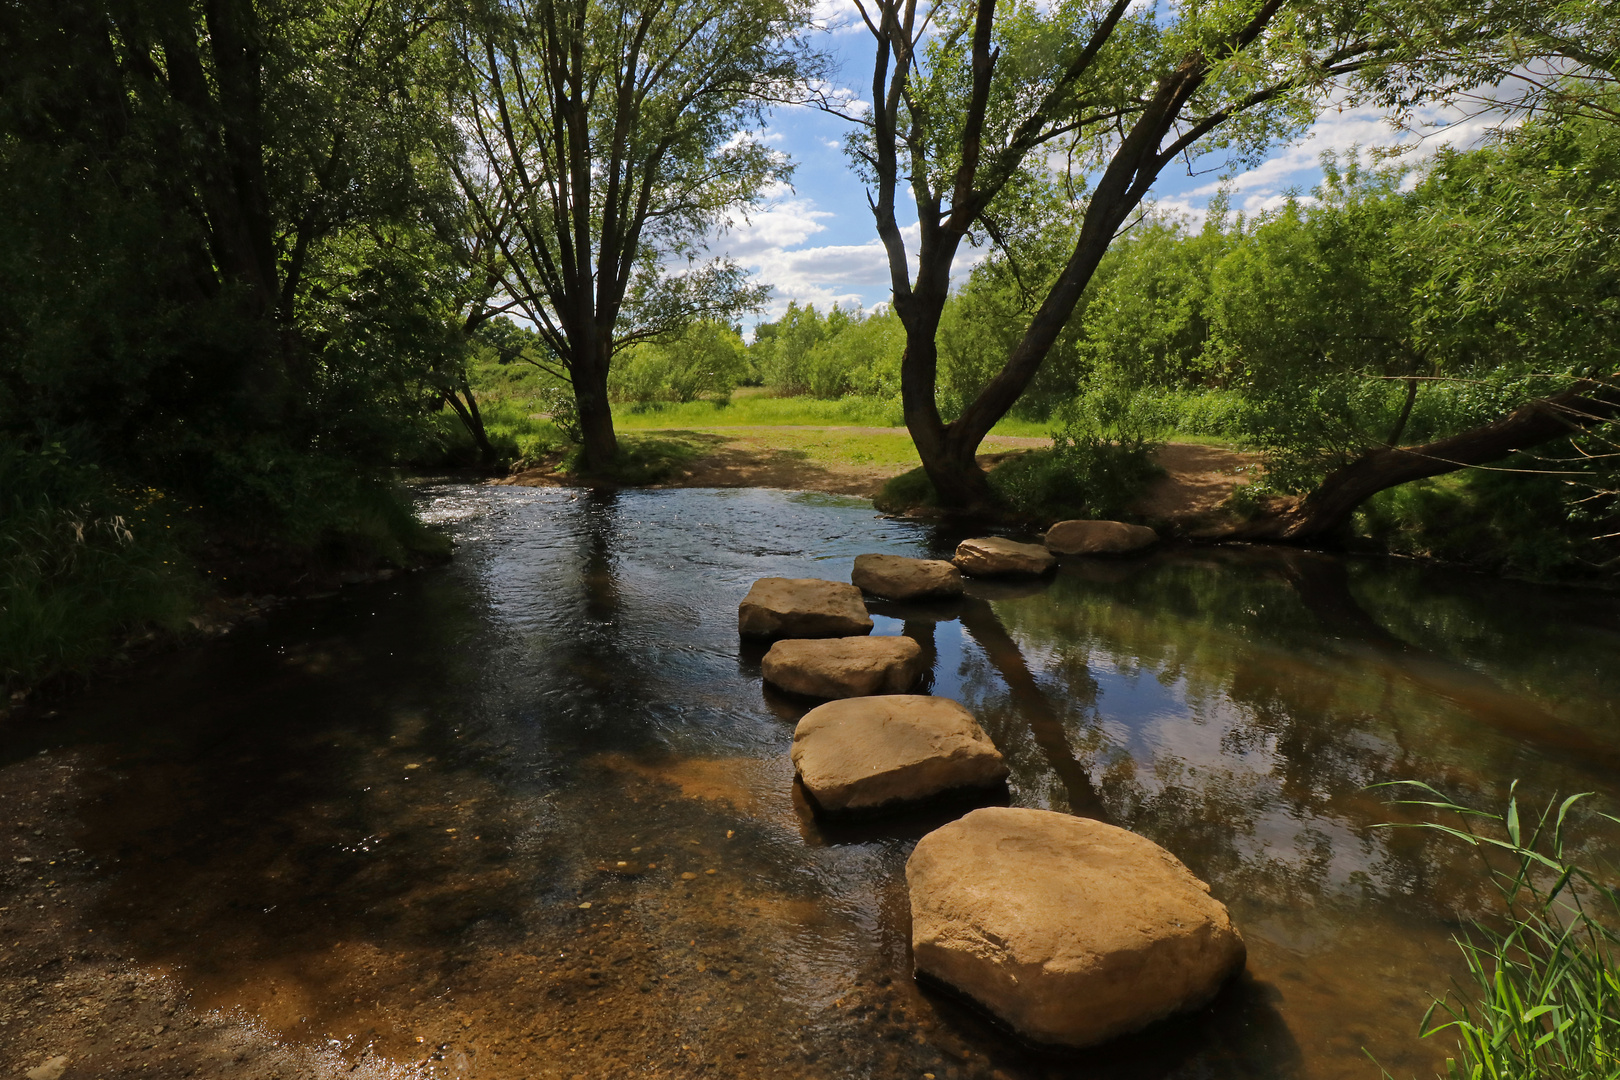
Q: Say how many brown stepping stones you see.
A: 7